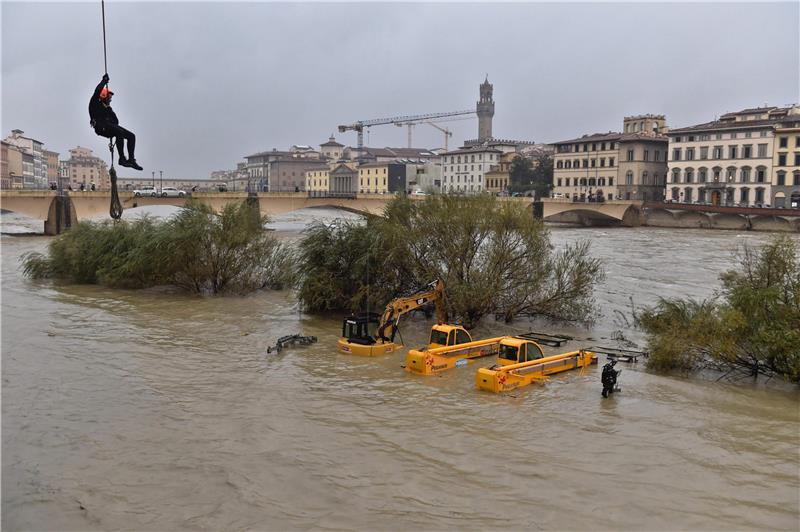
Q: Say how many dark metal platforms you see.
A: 2